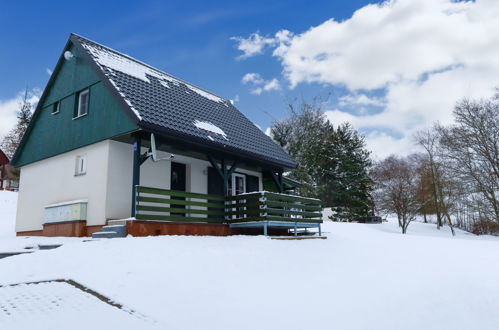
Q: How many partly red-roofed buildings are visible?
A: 1